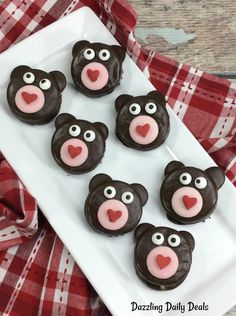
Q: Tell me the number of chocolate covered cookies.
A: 7